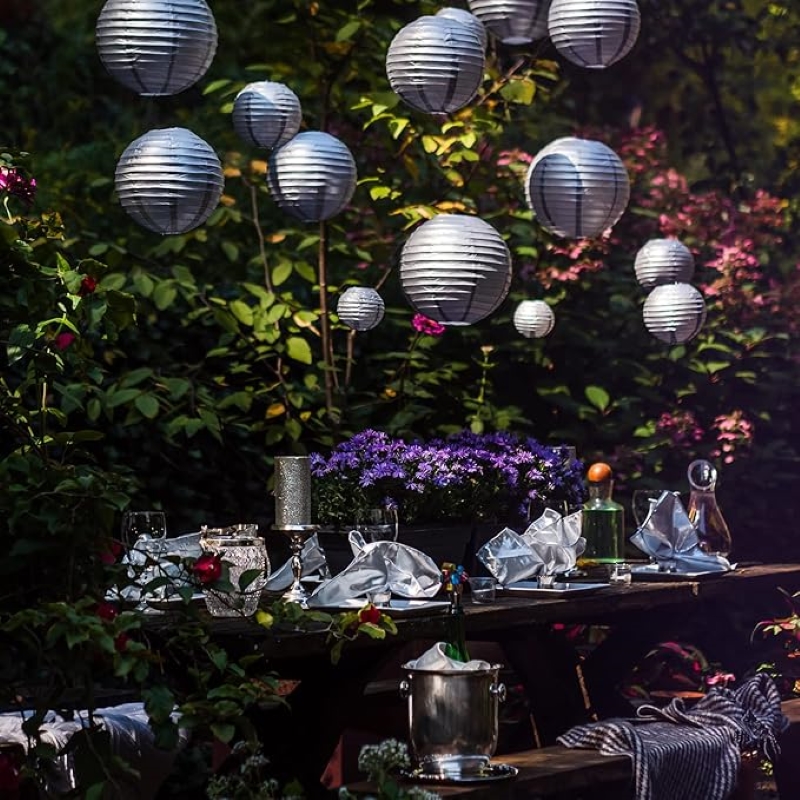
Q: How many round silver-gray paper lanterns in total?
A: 14